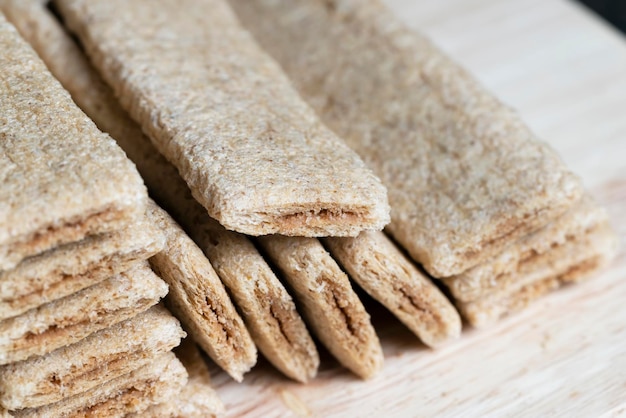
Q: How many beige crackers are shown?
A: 14